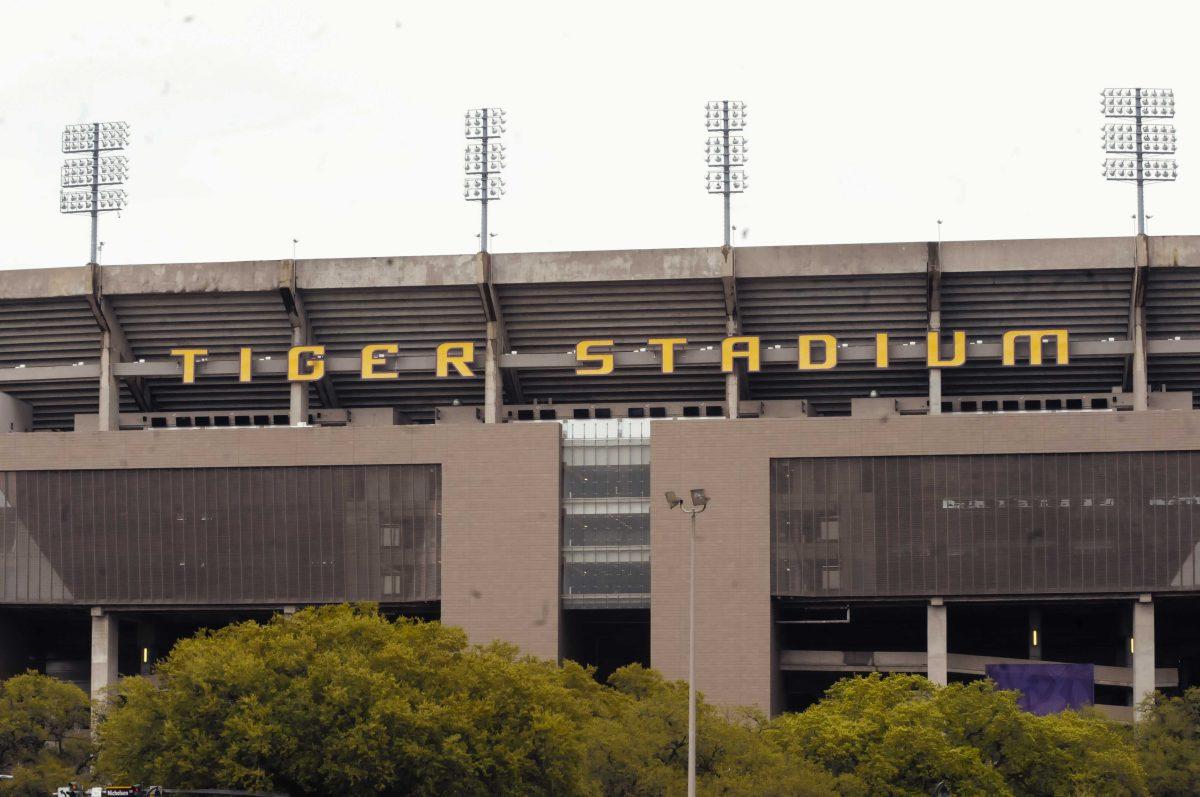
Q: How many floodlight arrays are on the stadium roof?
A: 4